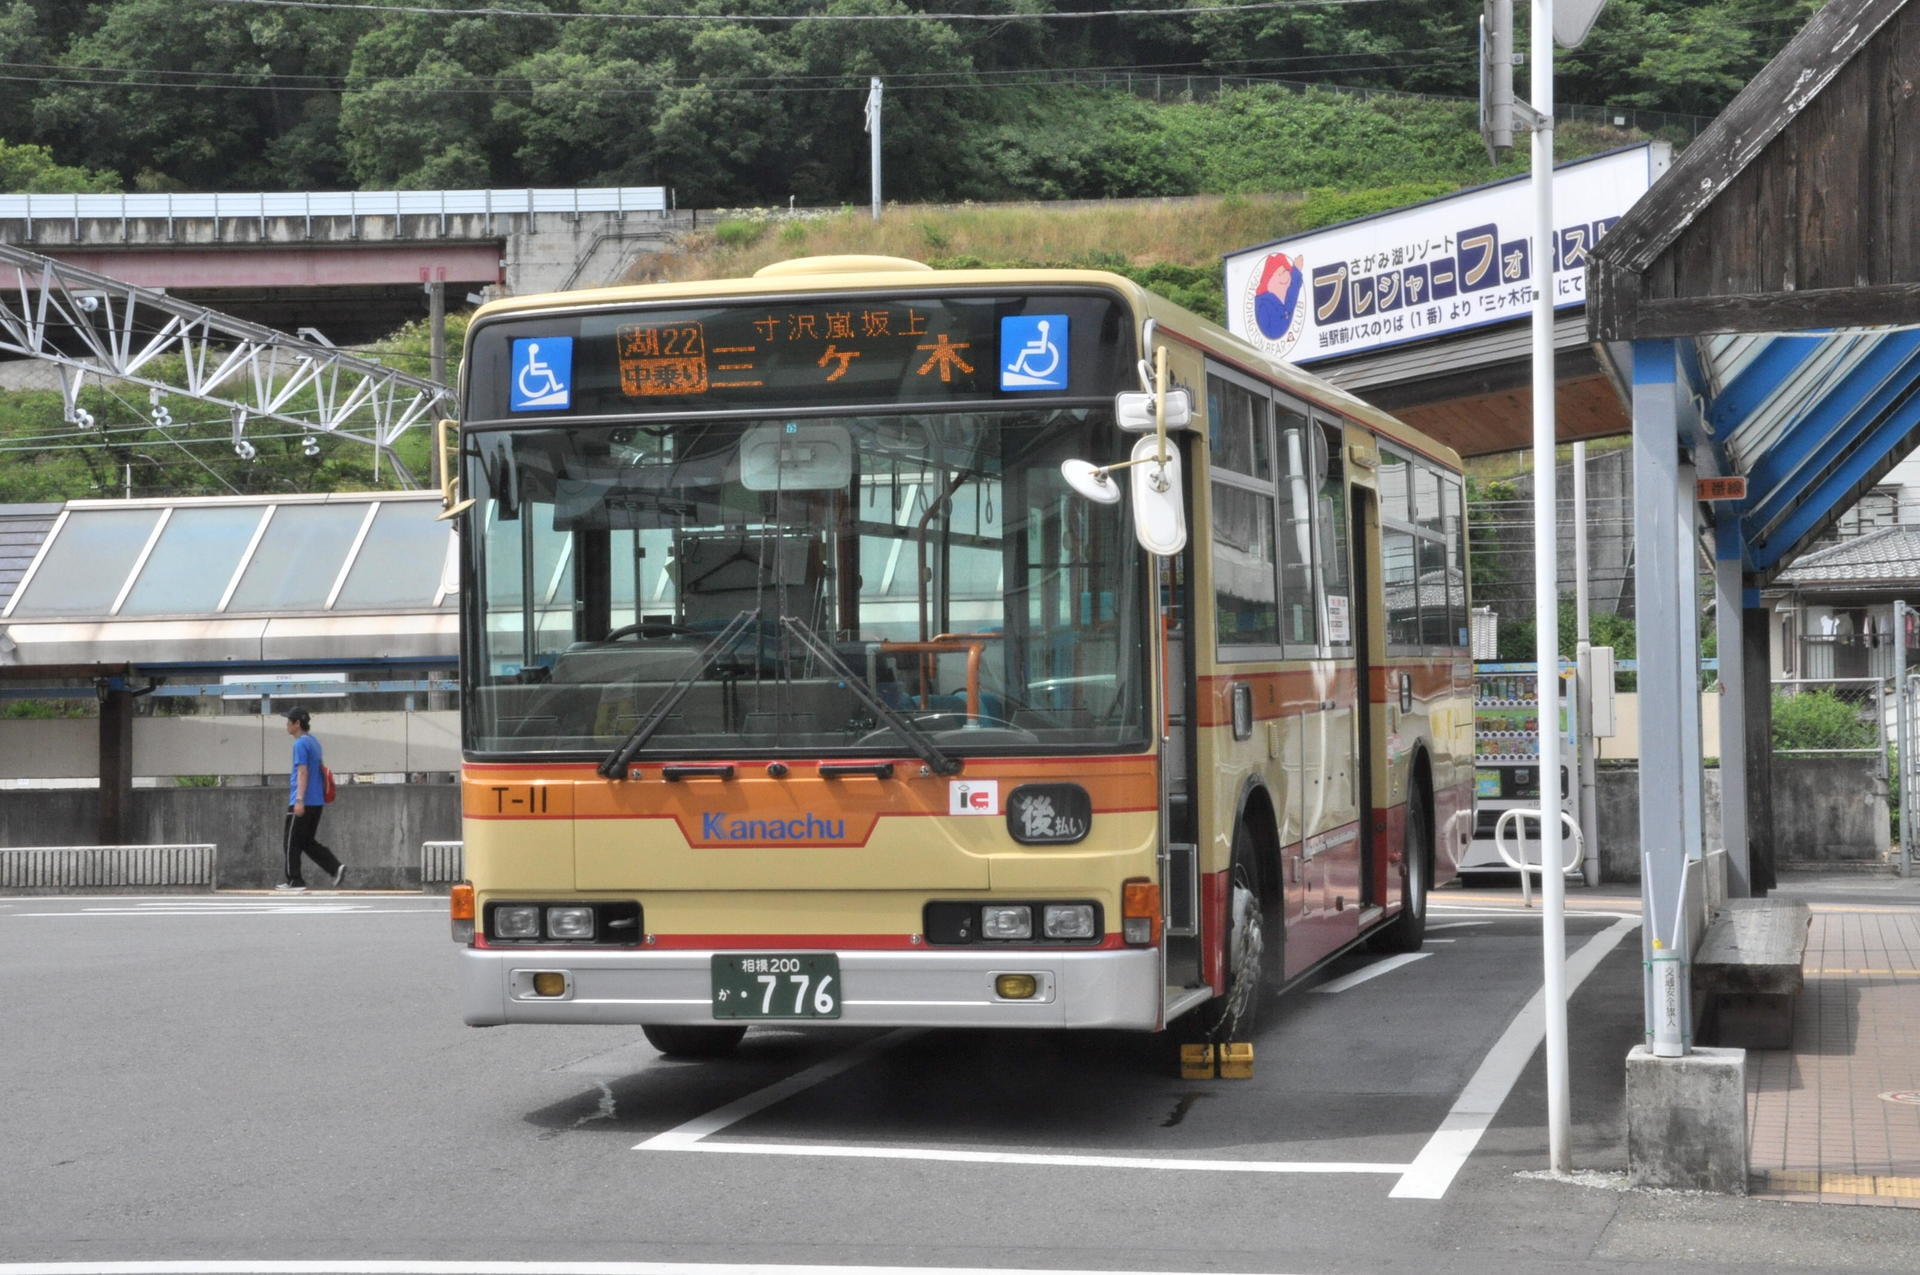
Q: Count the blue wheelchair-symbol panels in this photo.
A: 2